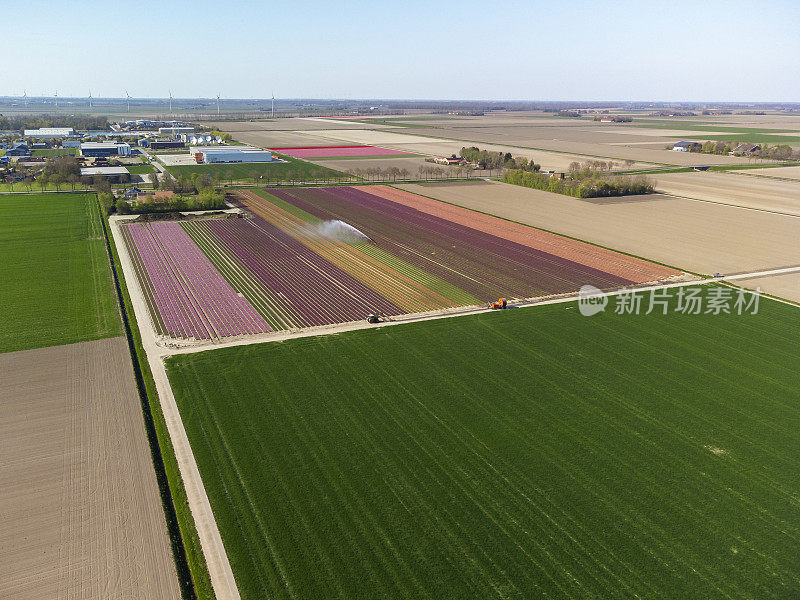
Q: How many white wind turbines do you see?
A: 7